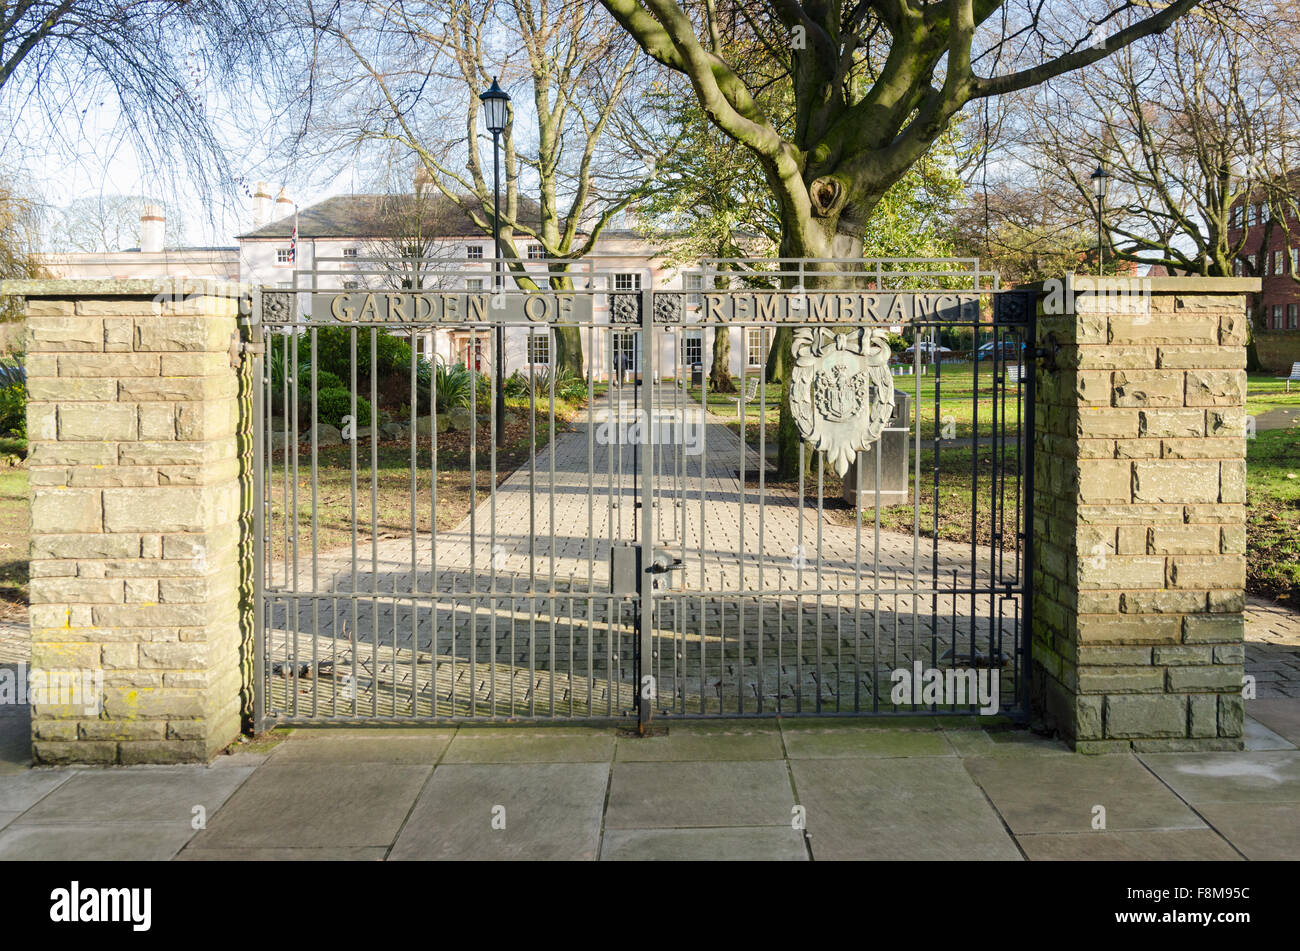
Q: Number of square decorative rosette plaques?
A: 4